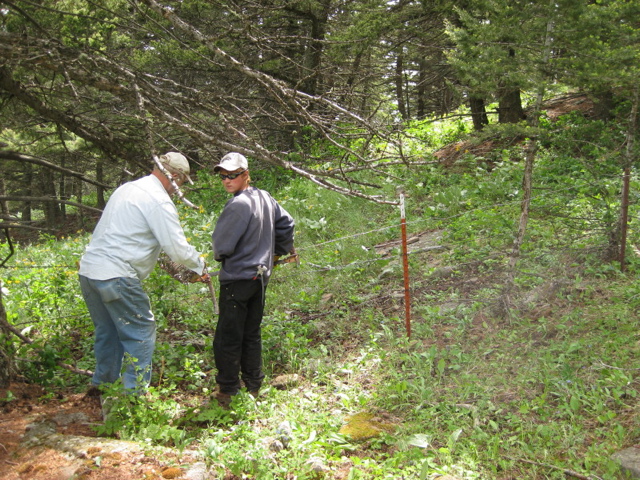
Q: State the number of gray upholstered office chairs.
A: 0